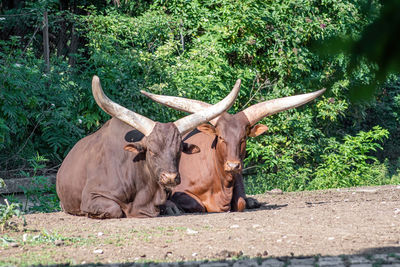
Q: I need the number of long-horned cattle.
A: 2